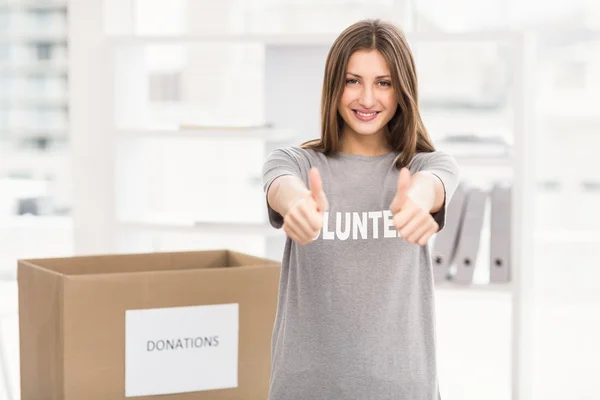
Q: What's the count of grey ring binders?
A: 3